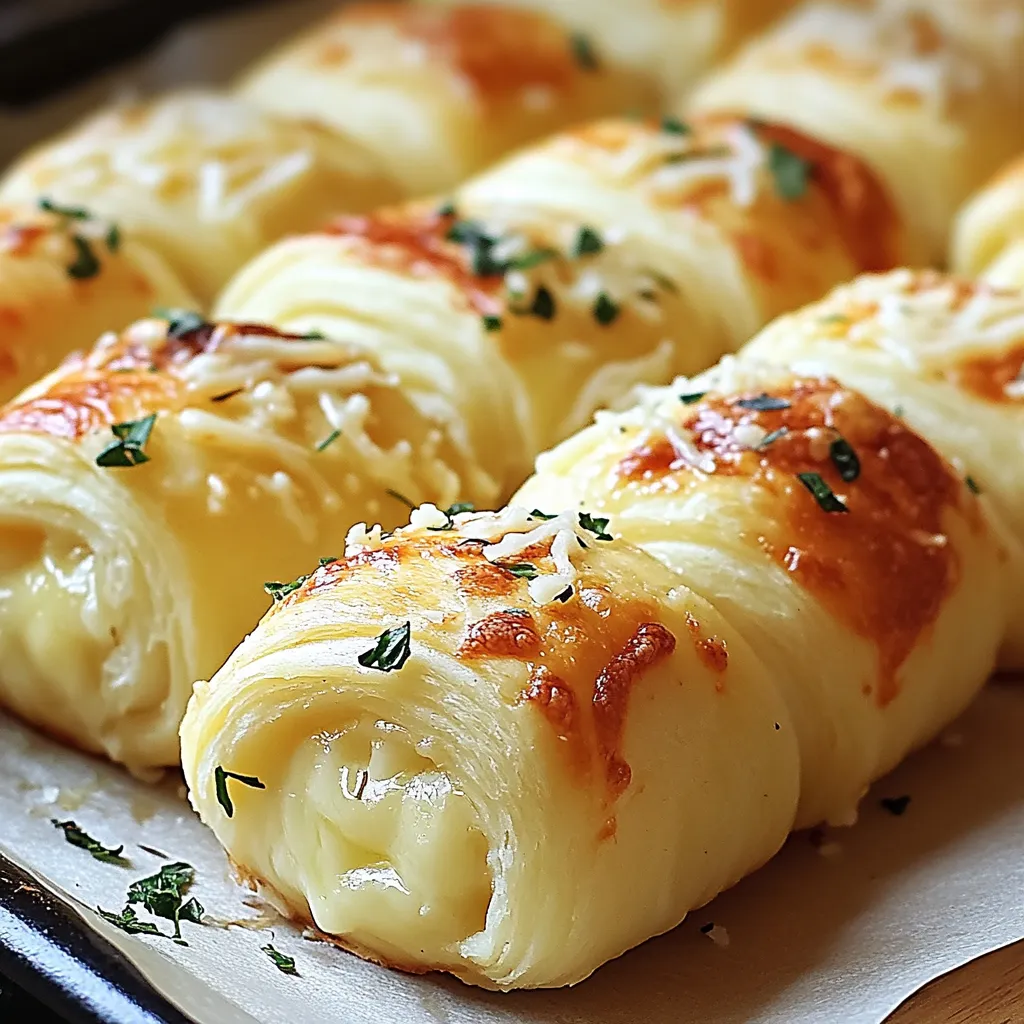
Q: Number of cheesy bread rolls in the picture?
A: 12